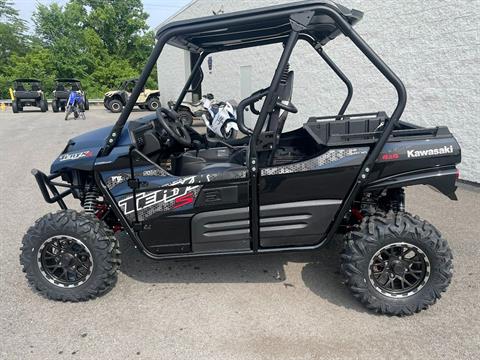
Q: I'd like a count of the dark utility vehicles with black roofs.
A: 3